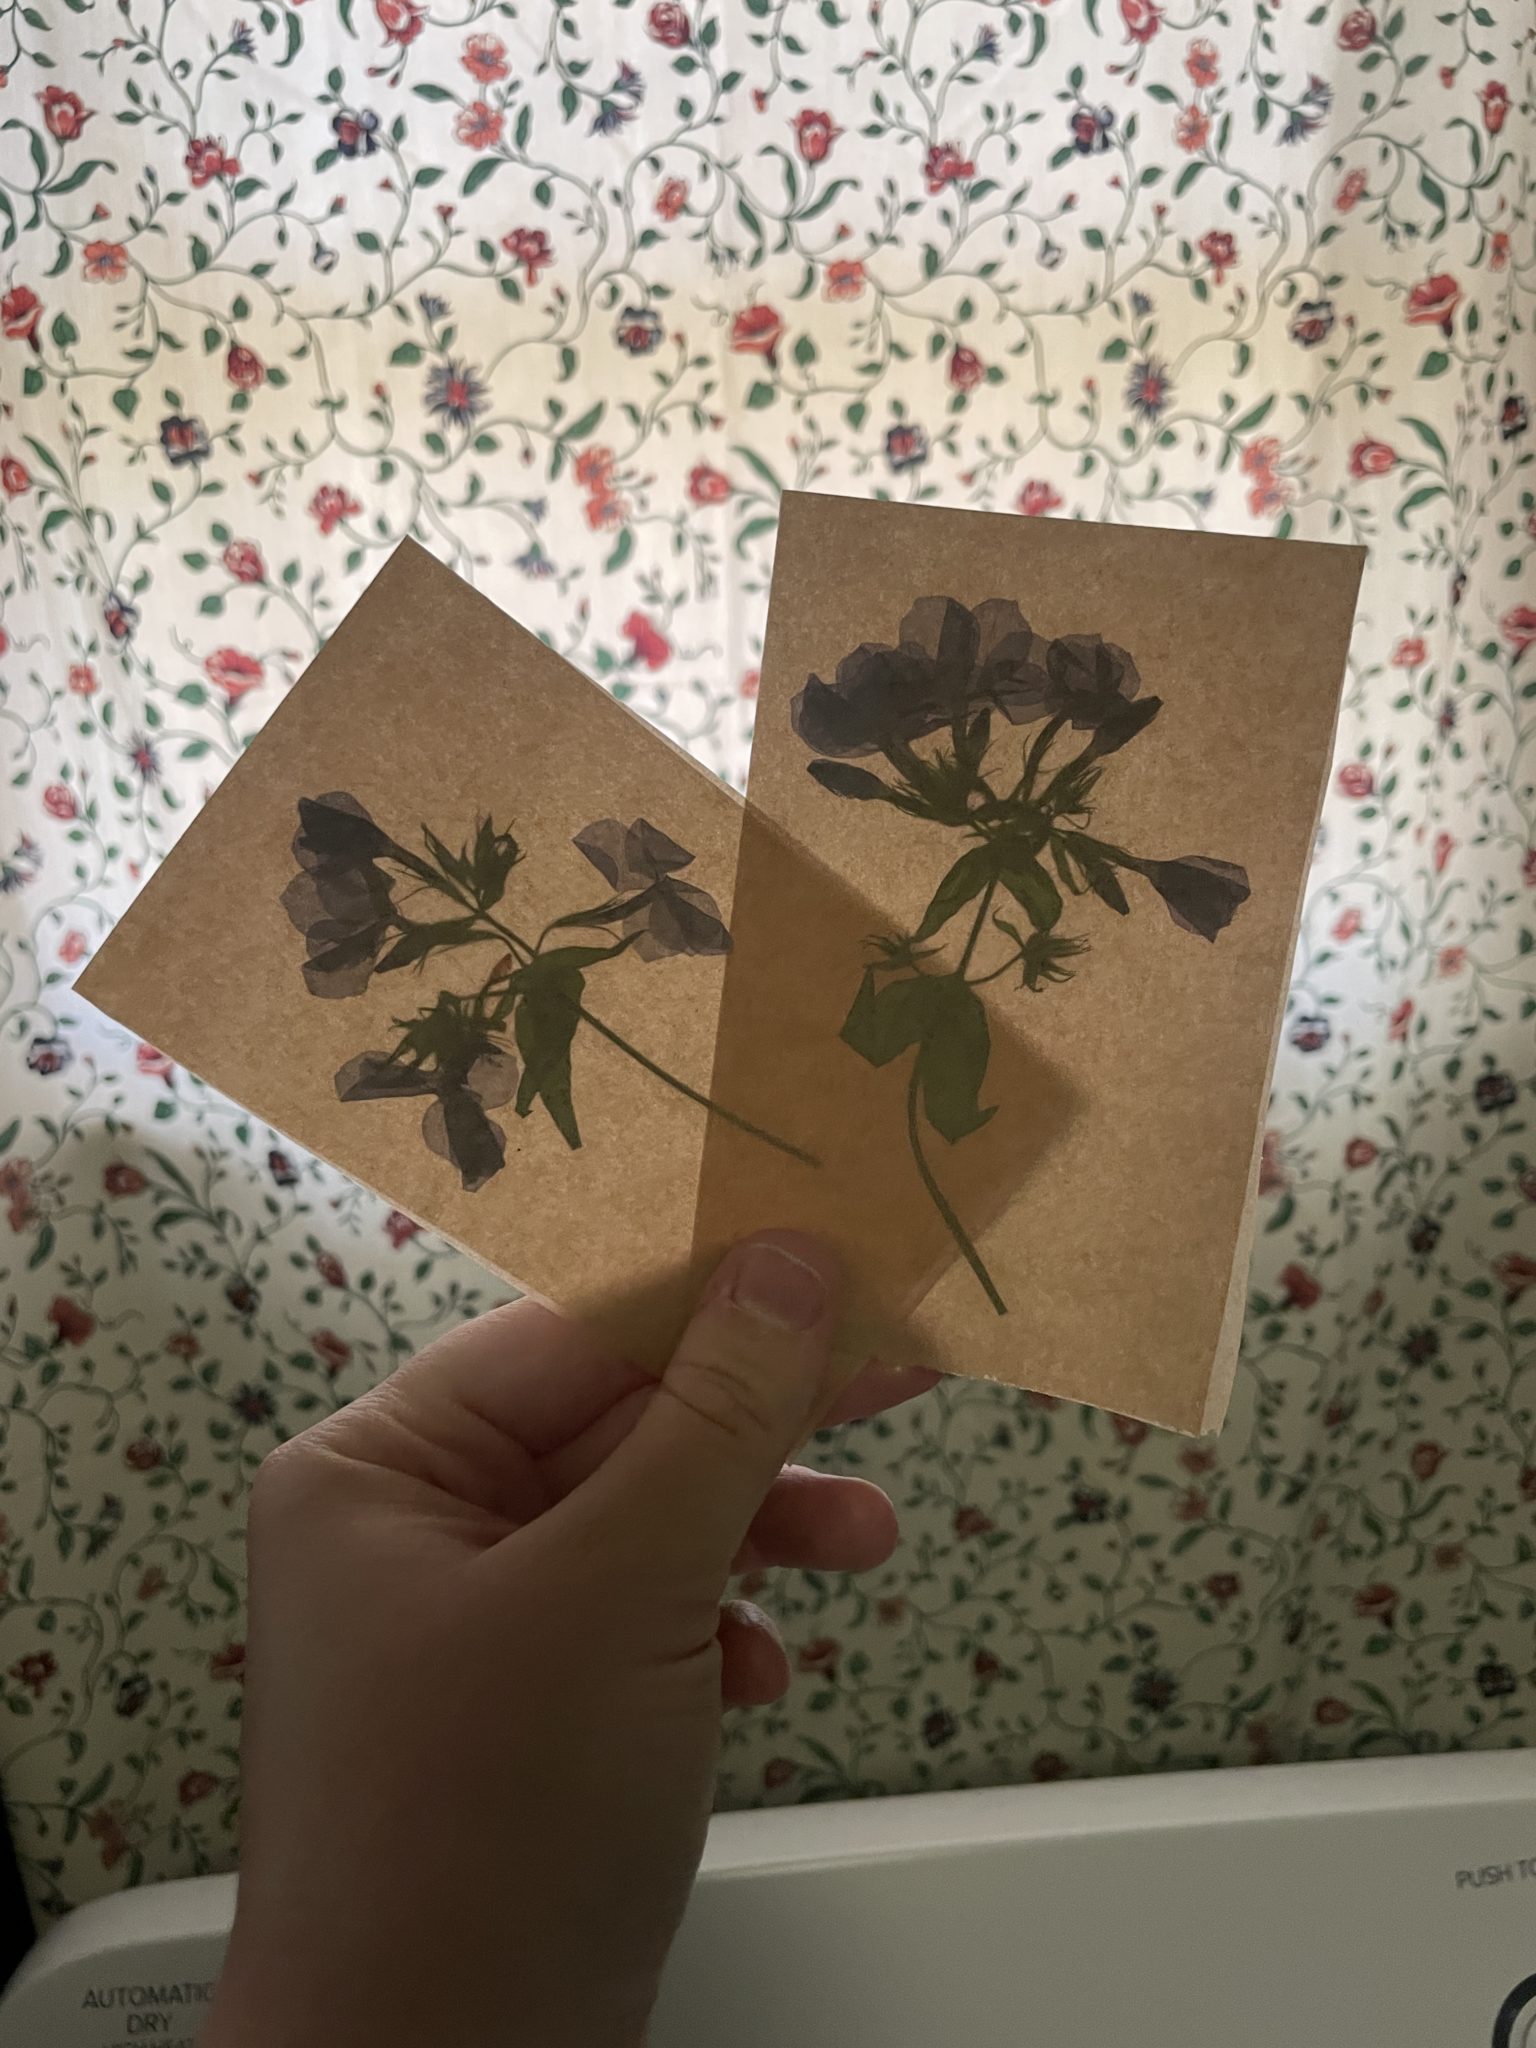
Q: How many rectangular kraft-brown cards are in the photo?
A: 2